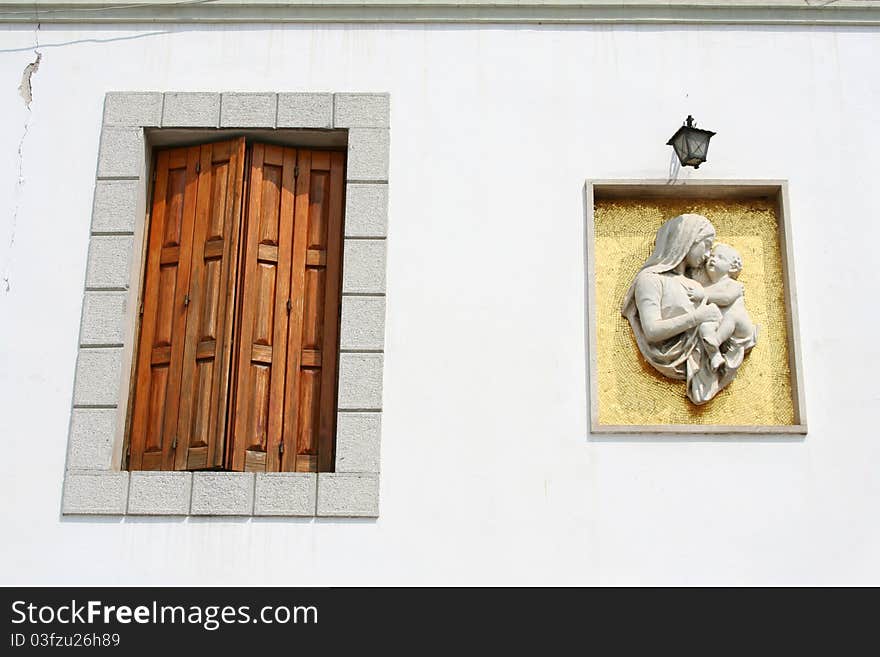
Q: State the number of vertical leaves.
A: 4